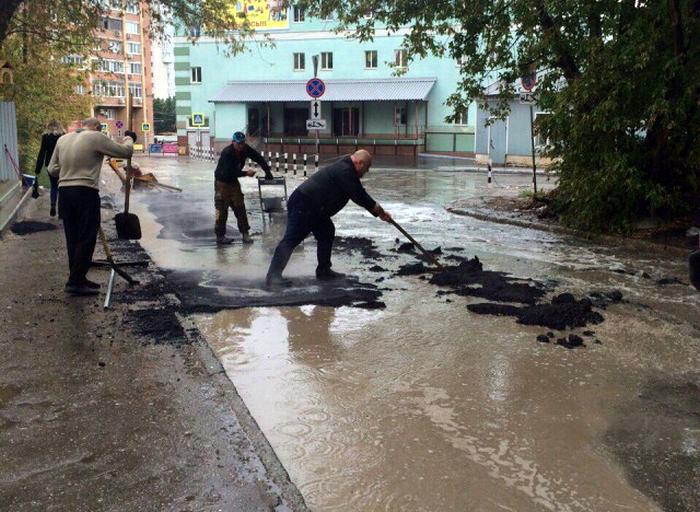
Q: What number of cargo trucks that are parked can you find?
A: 0